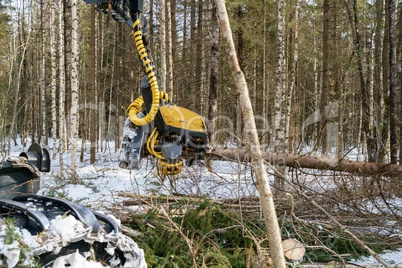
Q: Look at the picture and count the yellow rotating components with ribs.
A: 1